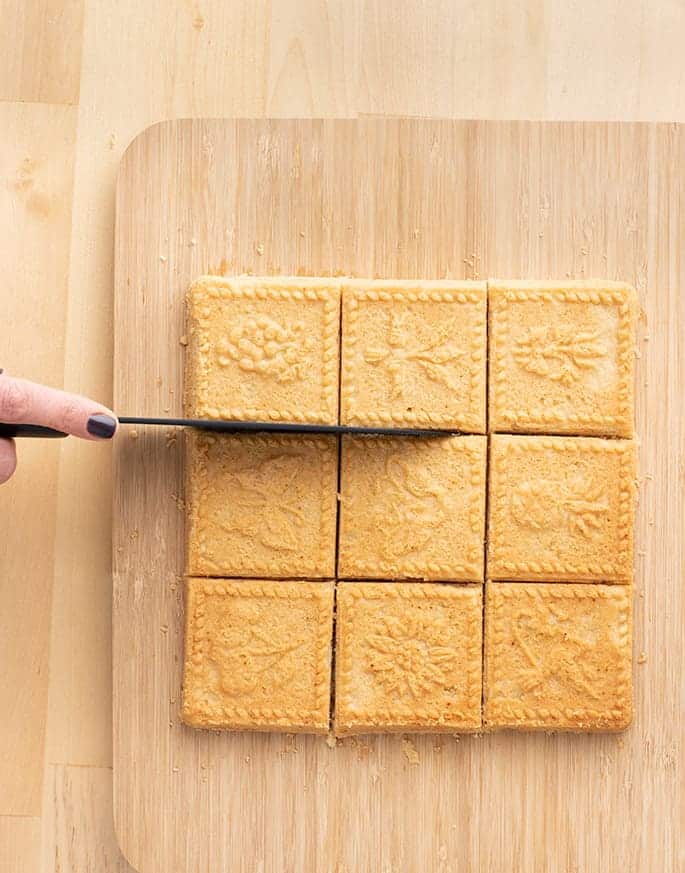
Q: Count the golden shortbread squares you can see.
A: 9